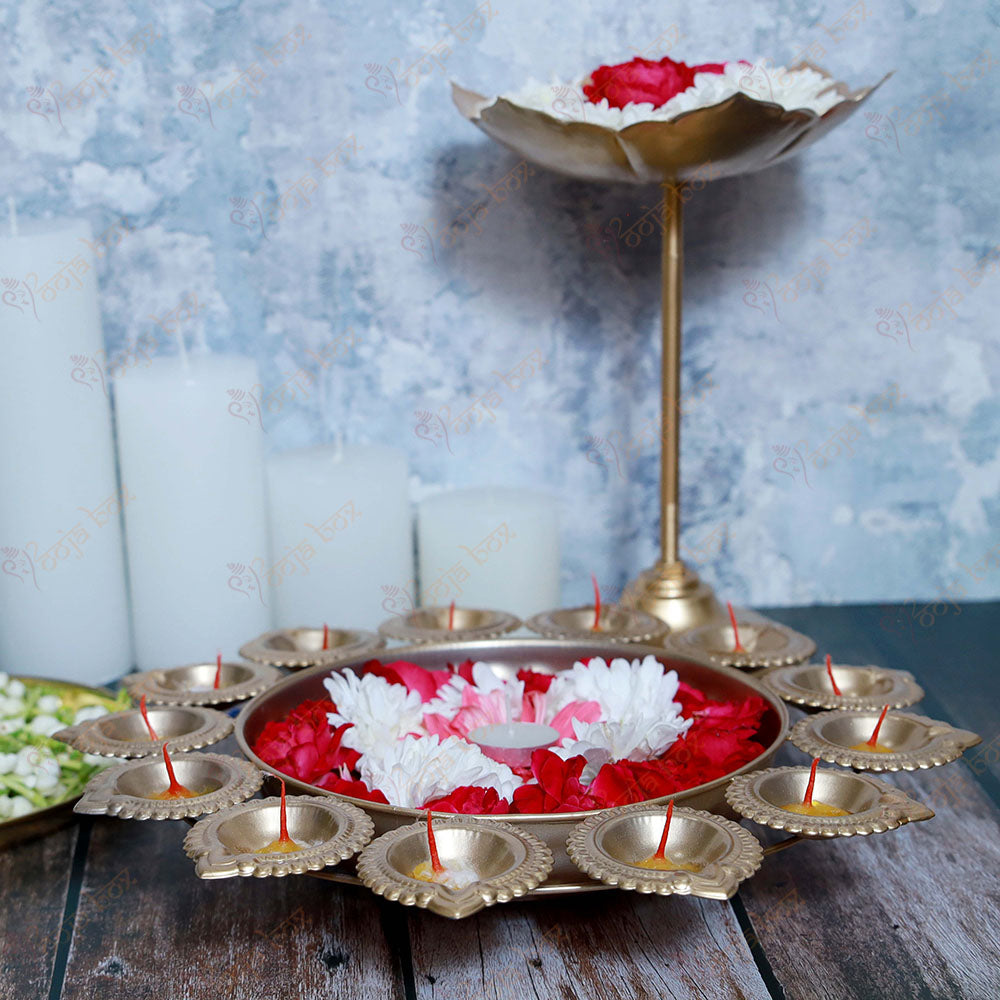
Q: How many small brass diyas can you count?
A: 13